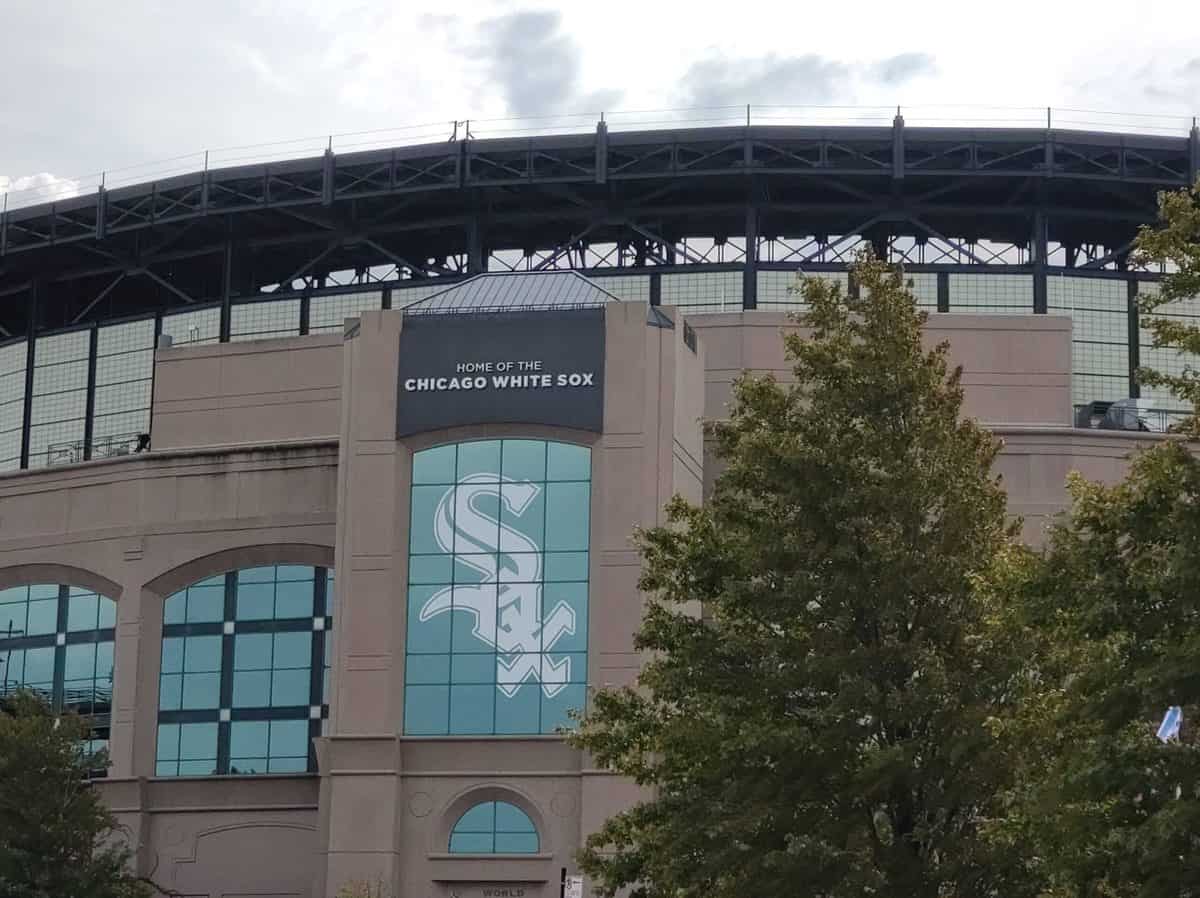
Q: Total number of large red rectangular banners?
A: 0